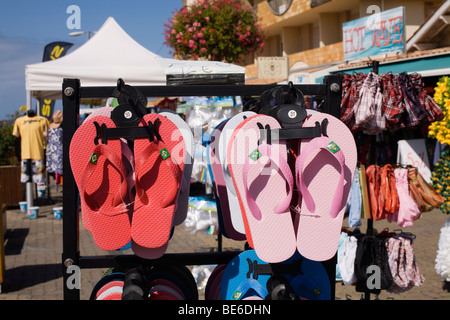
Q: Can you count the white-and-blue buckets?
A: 4